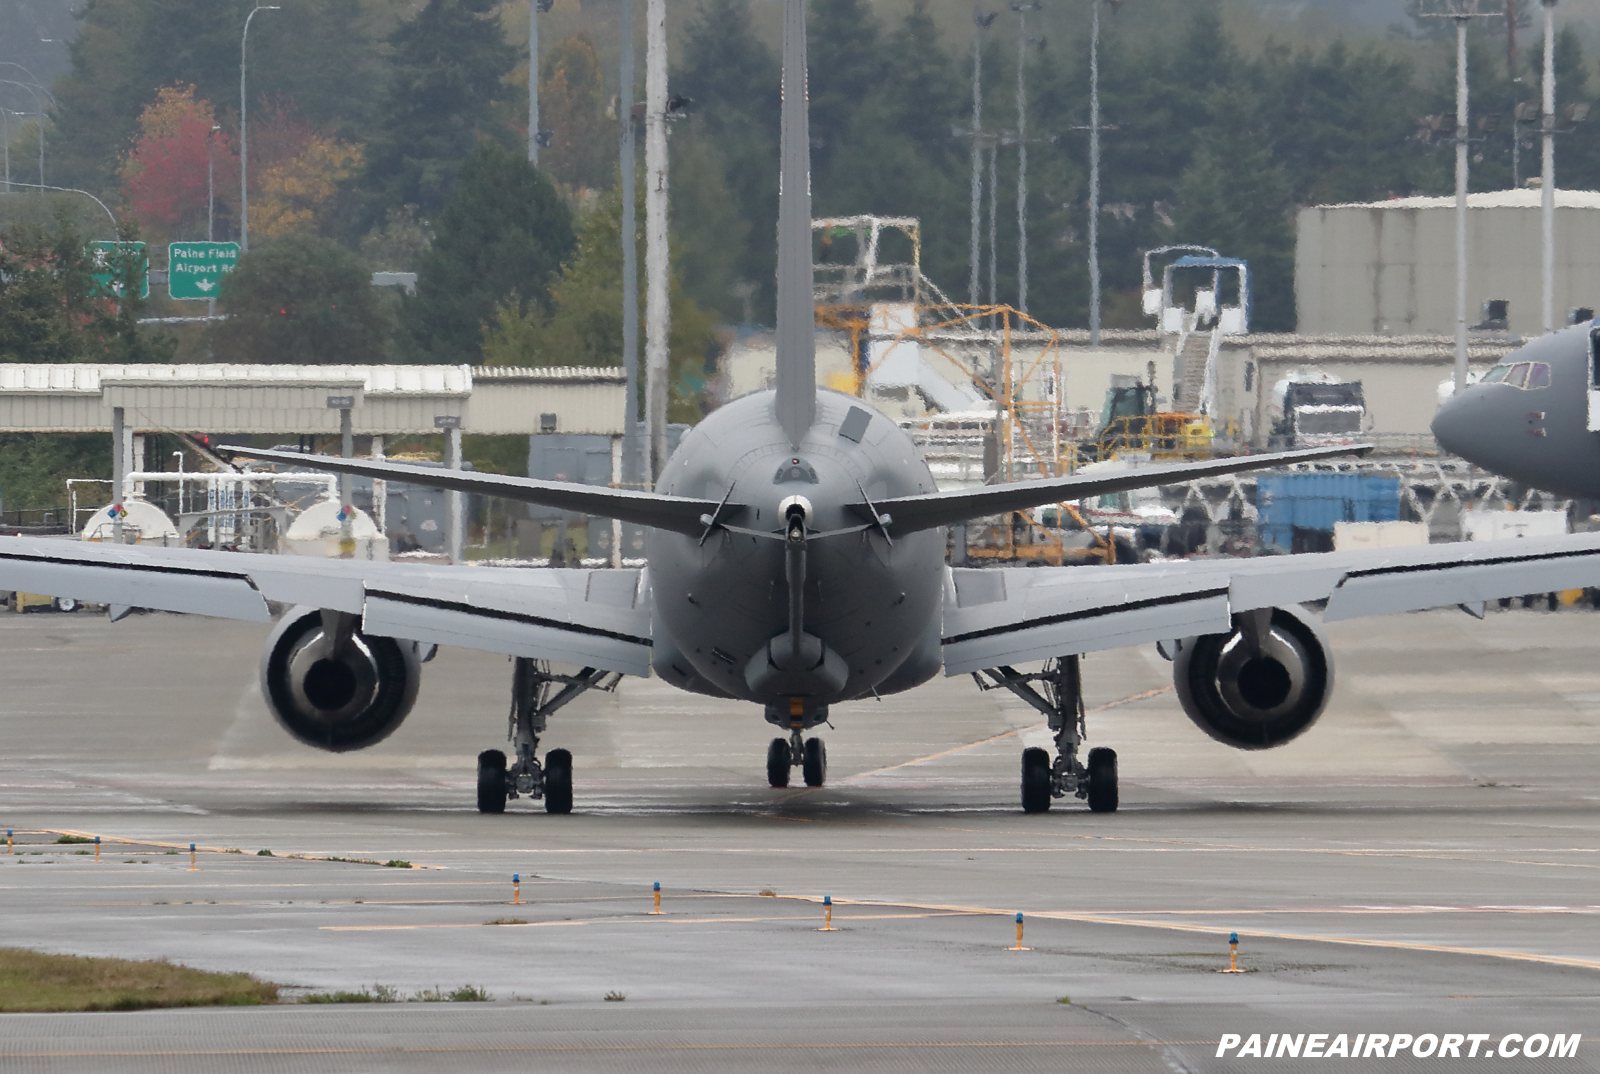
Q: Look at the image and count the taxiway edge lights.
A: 8